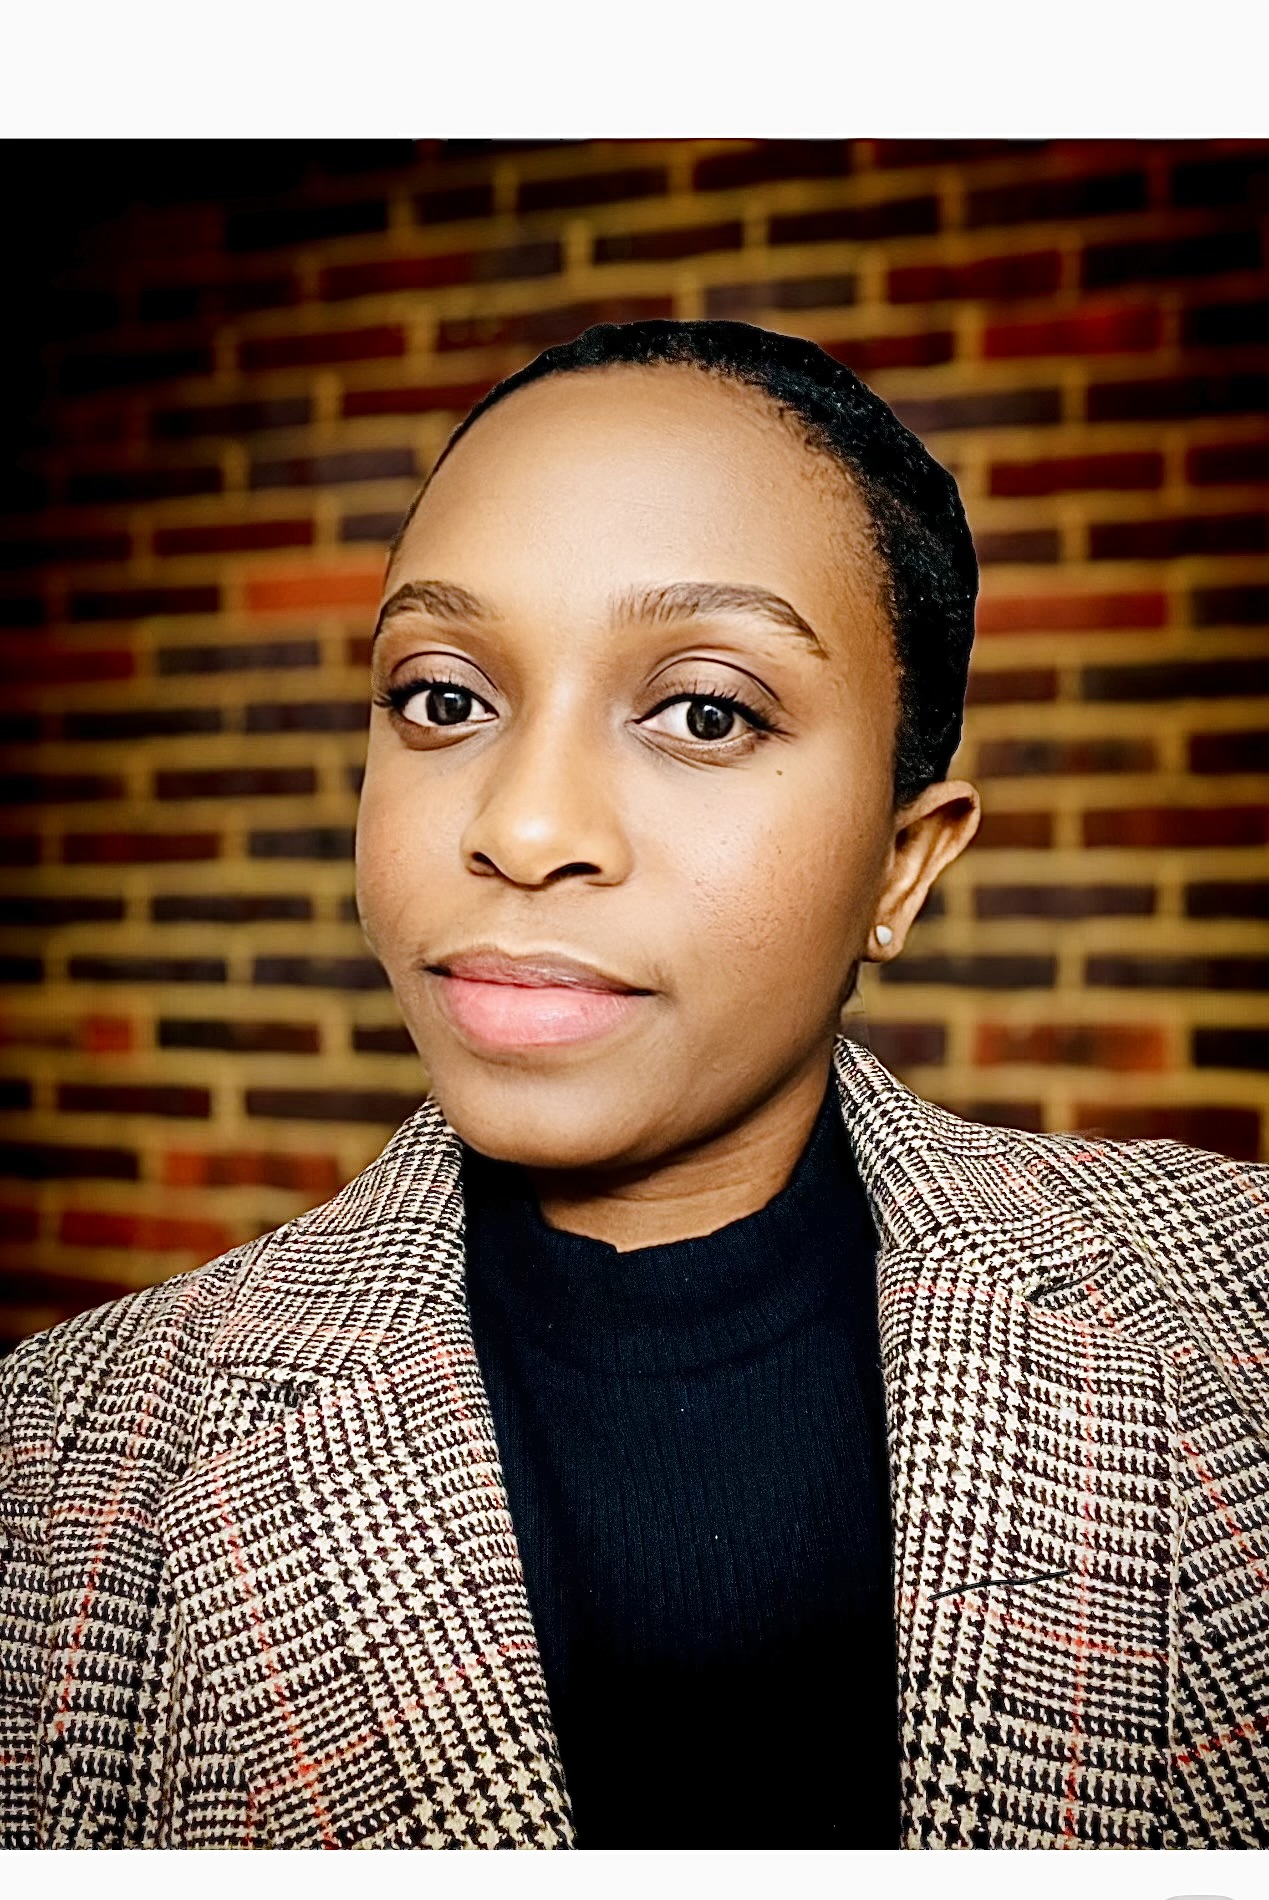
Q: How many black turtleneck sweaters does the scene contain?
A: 1